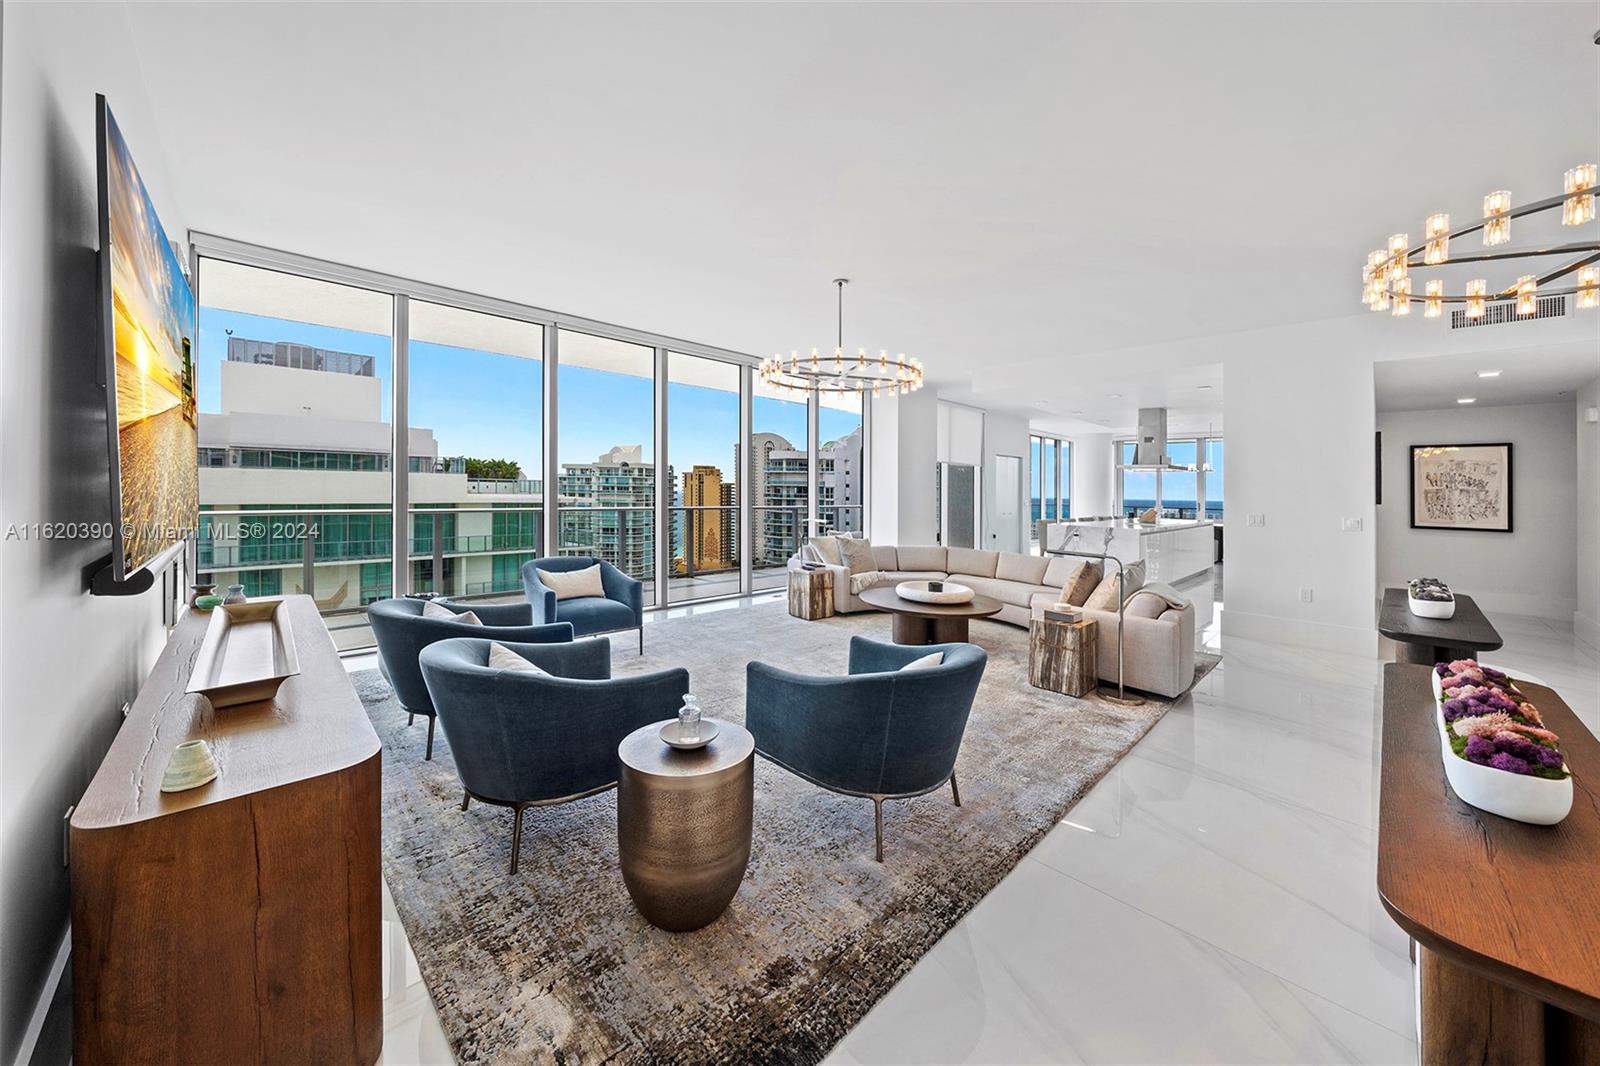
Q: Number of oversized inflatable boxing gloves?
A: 0